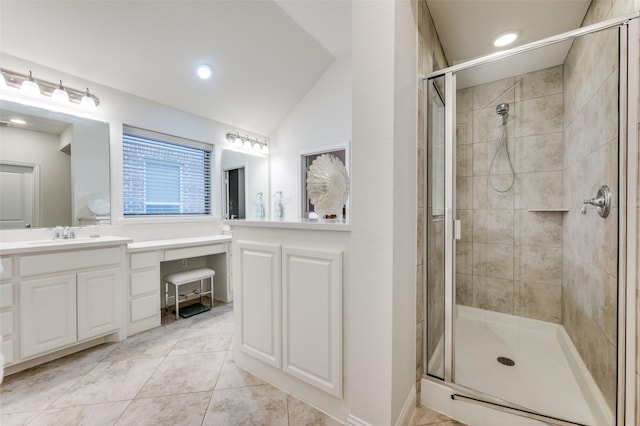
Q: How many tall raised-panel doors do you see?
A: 2